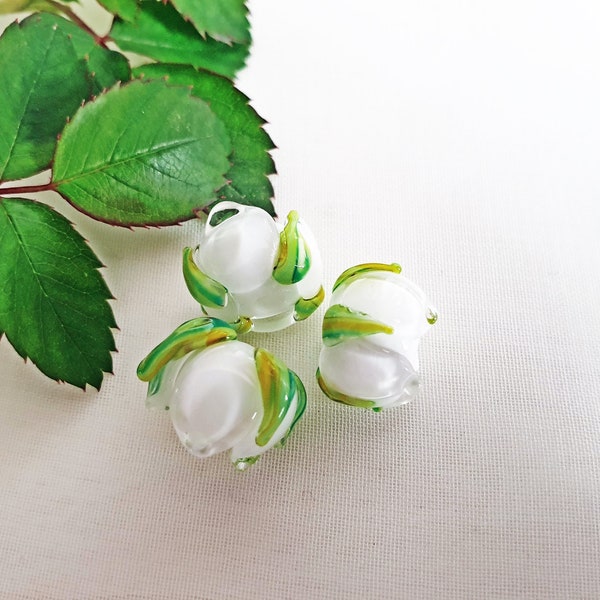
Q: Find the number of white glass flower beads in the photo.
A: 3